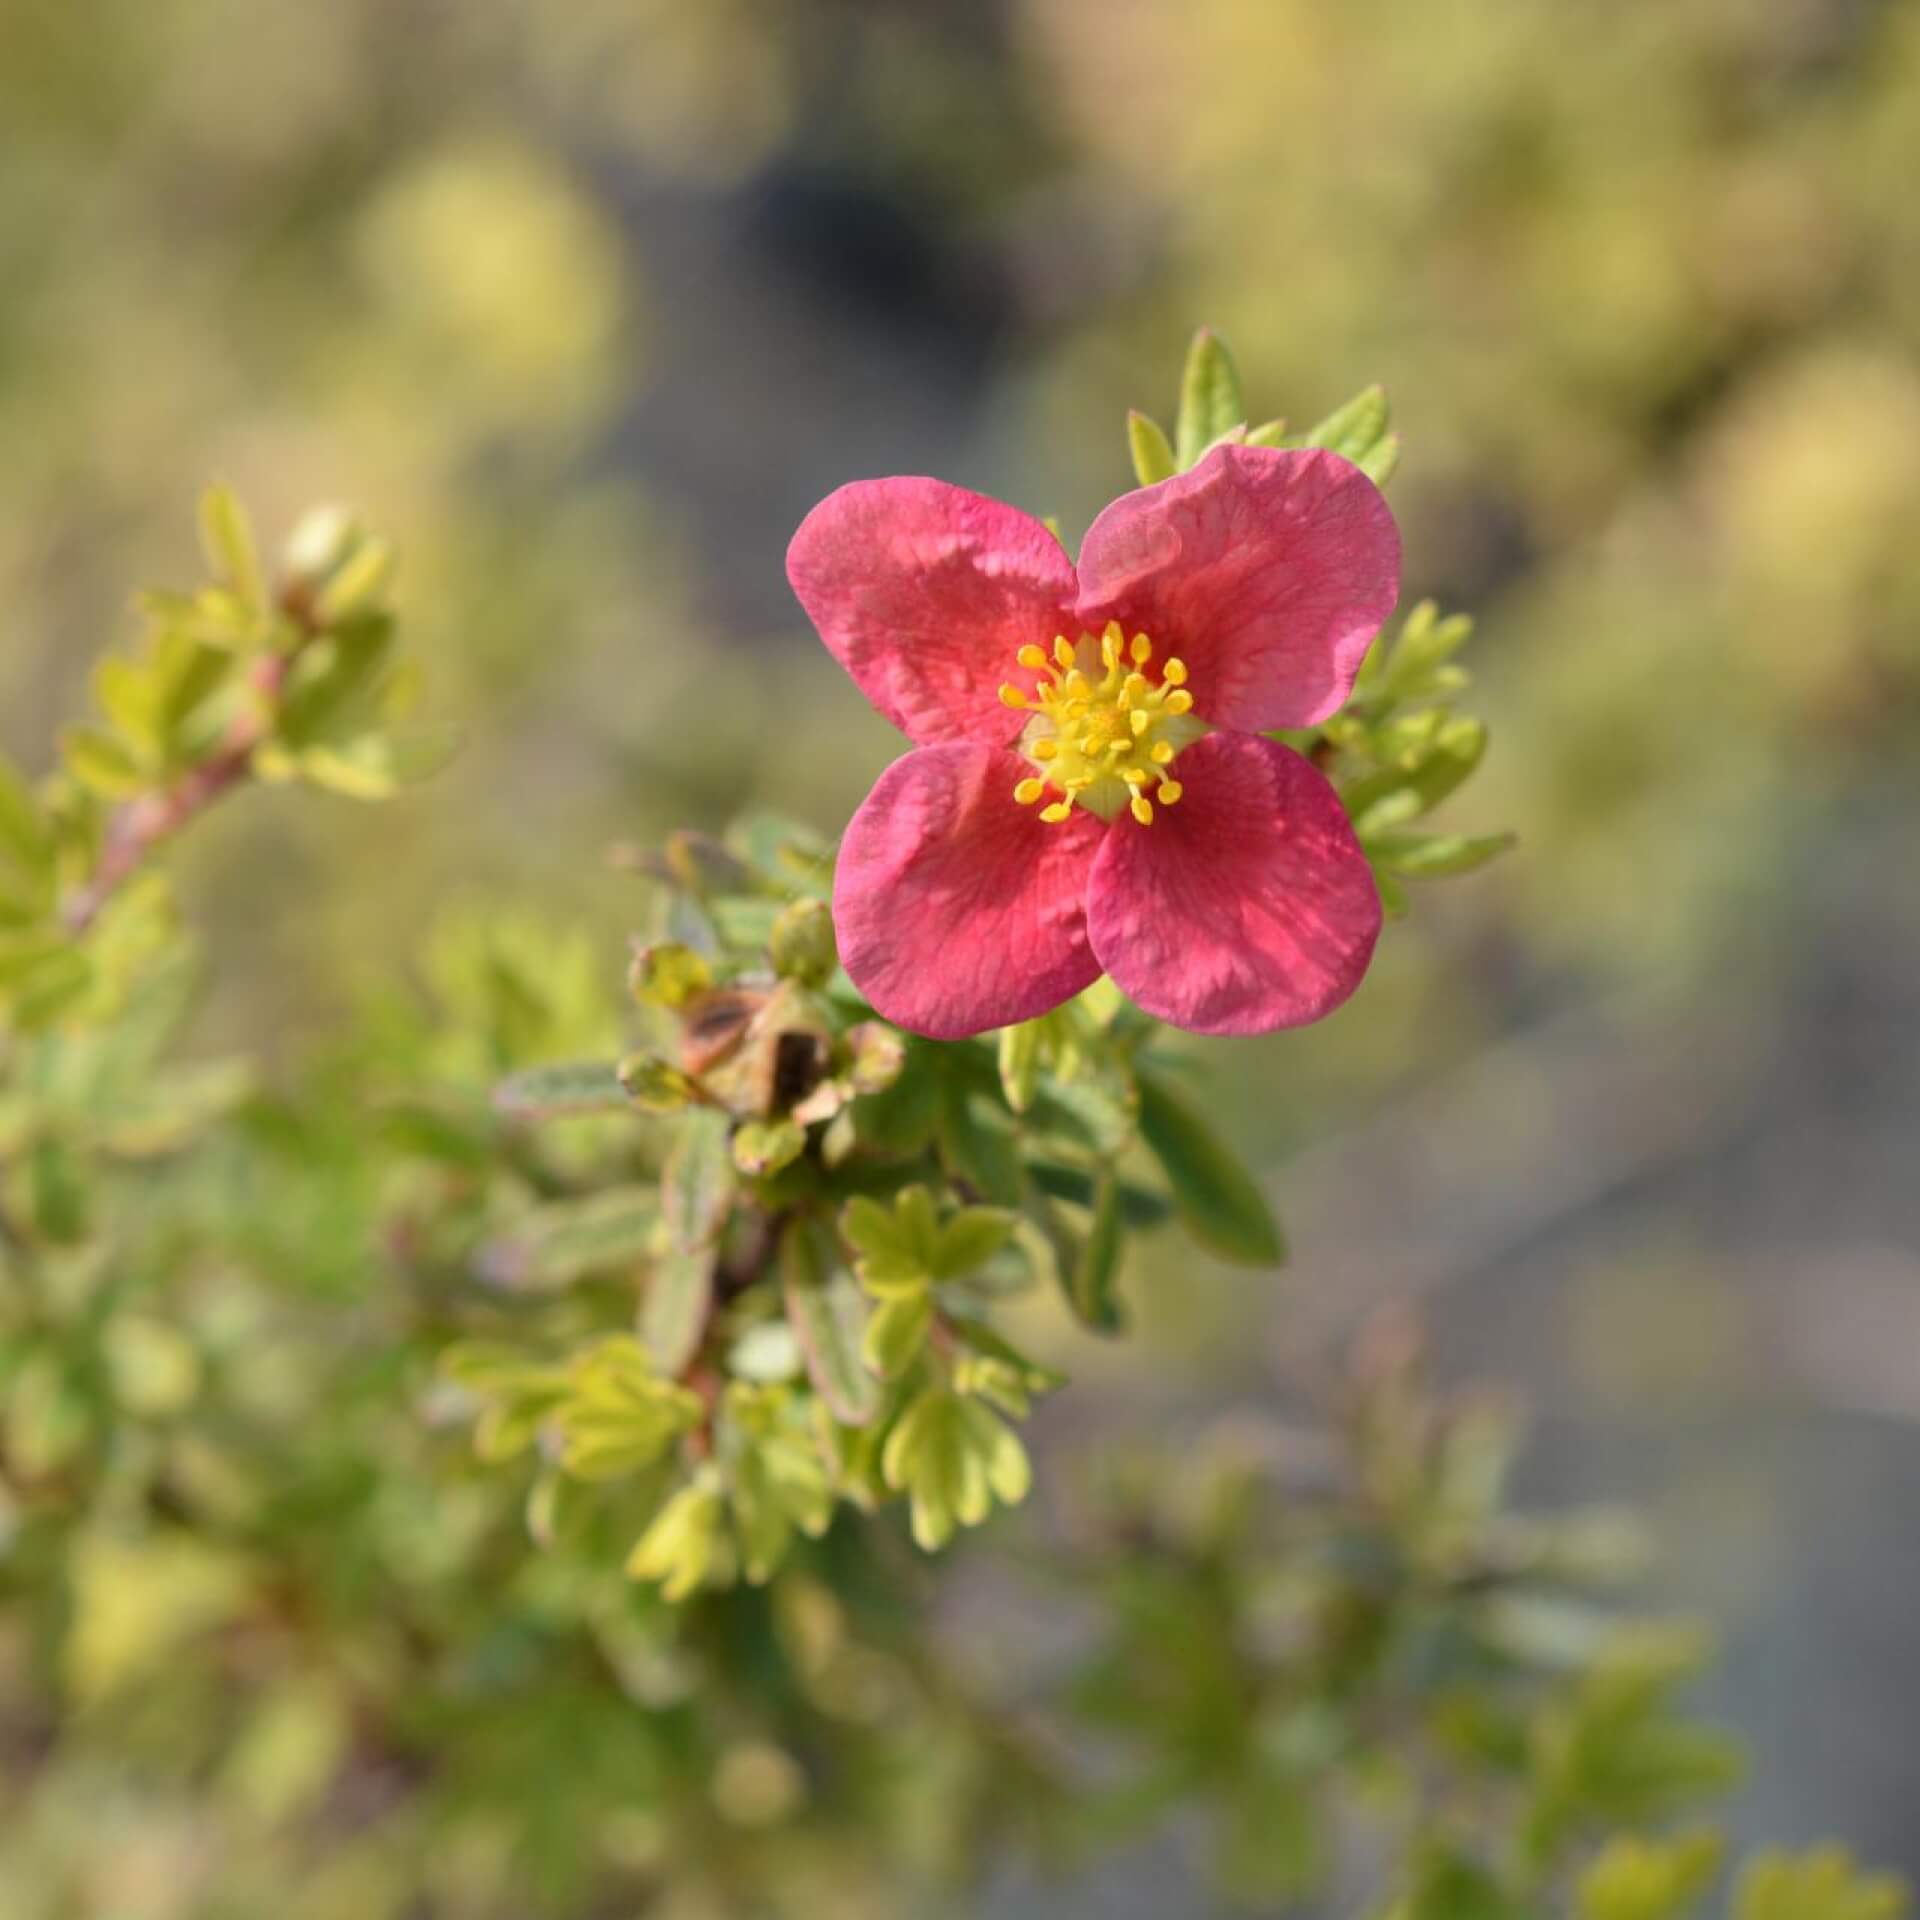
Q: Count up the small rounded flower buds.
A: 5